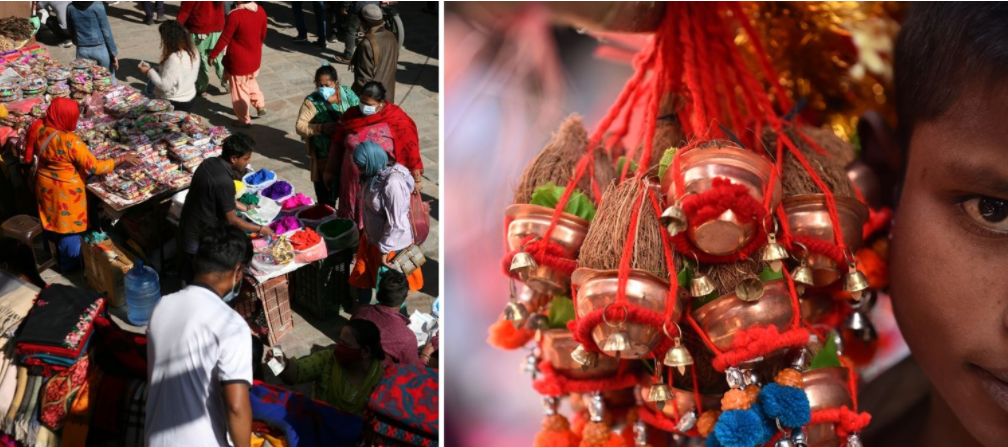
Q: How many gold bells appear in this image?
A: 12